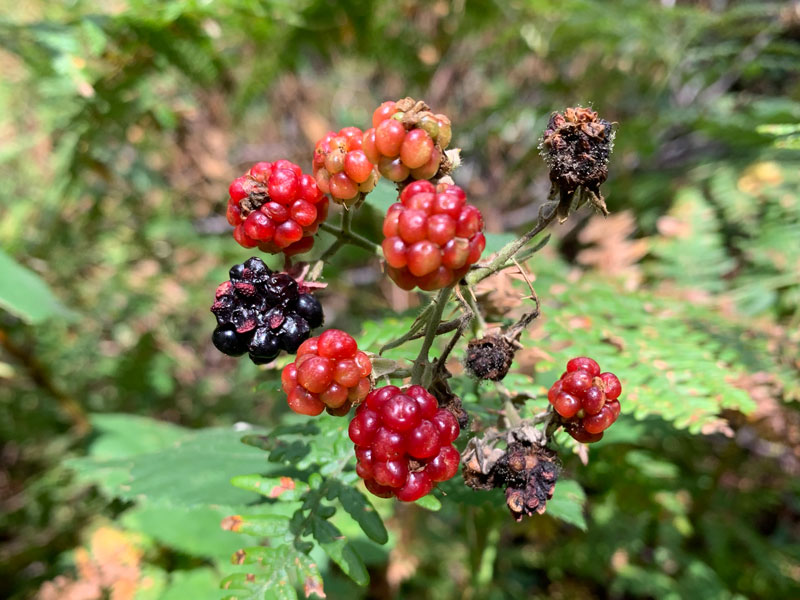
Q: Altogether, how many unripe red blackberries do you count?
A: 7